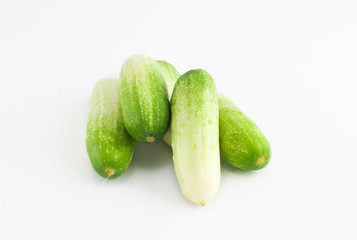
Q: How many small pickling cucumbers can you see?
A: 5